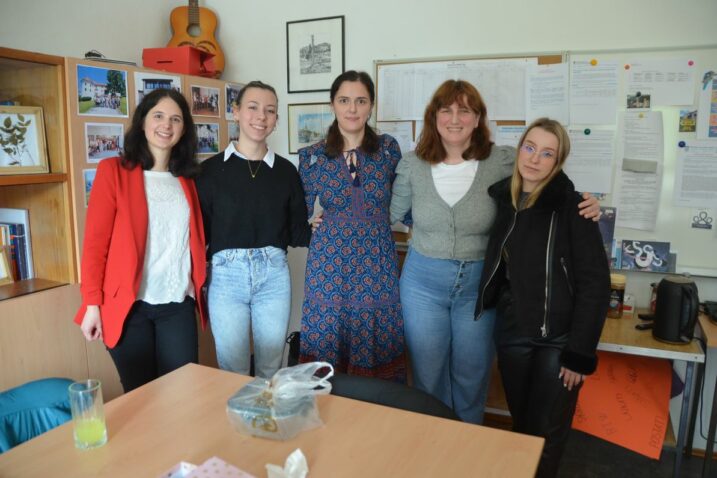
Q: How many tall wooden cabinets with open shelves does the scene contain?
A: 1